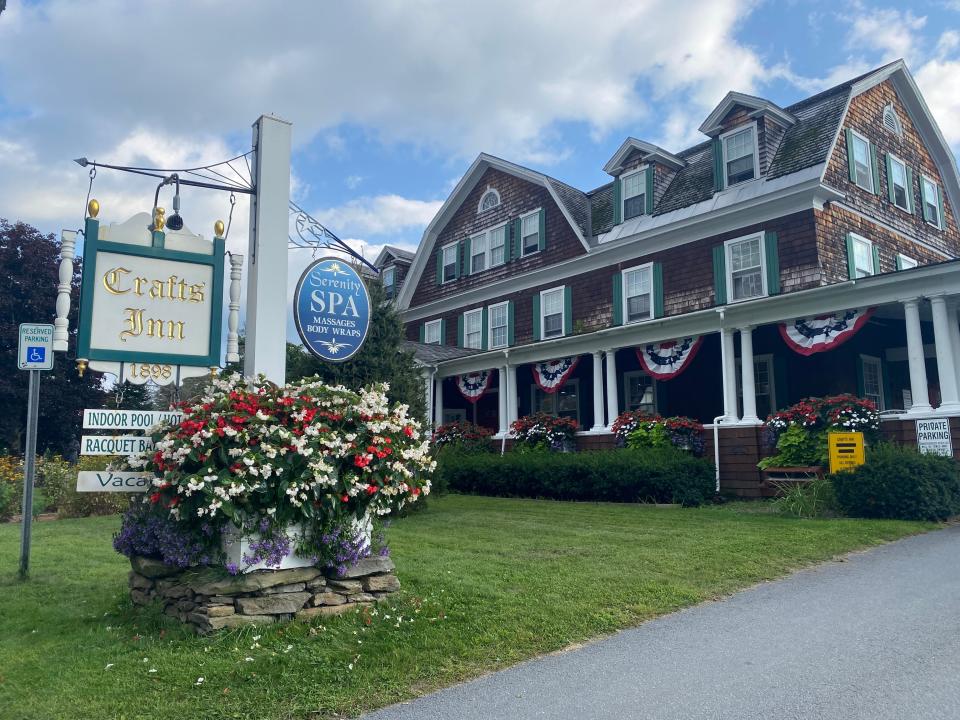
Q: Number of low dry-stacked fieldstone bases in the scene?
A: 1